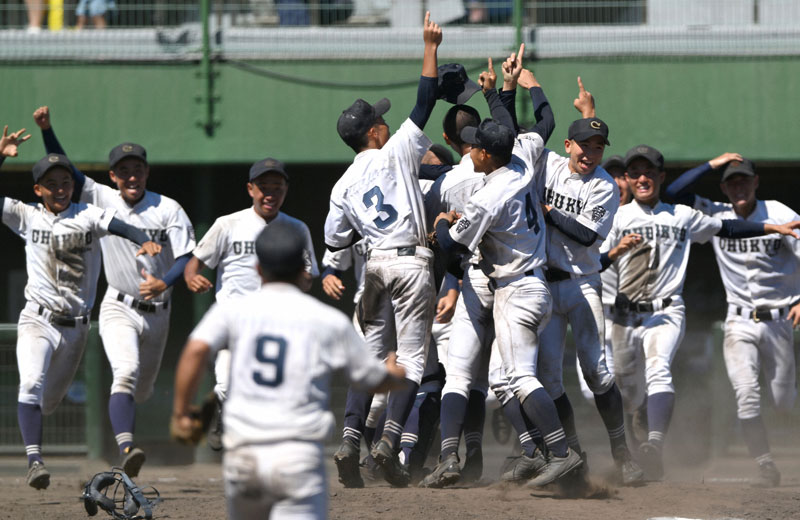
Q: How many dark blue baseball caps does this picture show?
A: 11